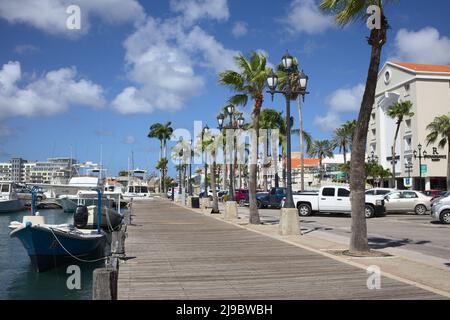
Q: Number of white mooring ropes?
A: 1